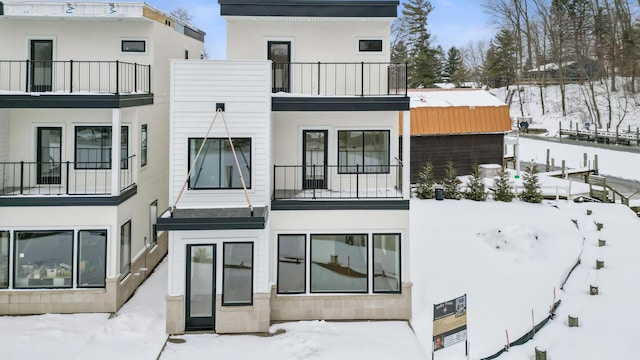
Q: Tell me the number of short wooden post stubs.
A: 7